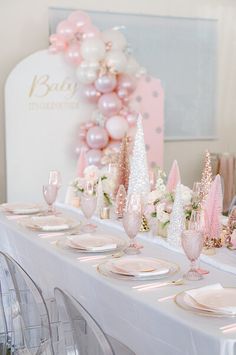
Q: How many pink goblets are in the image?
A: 4